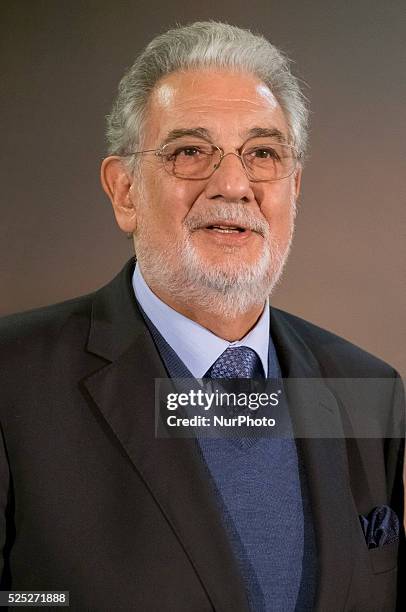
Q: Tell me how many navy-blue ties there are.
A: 1